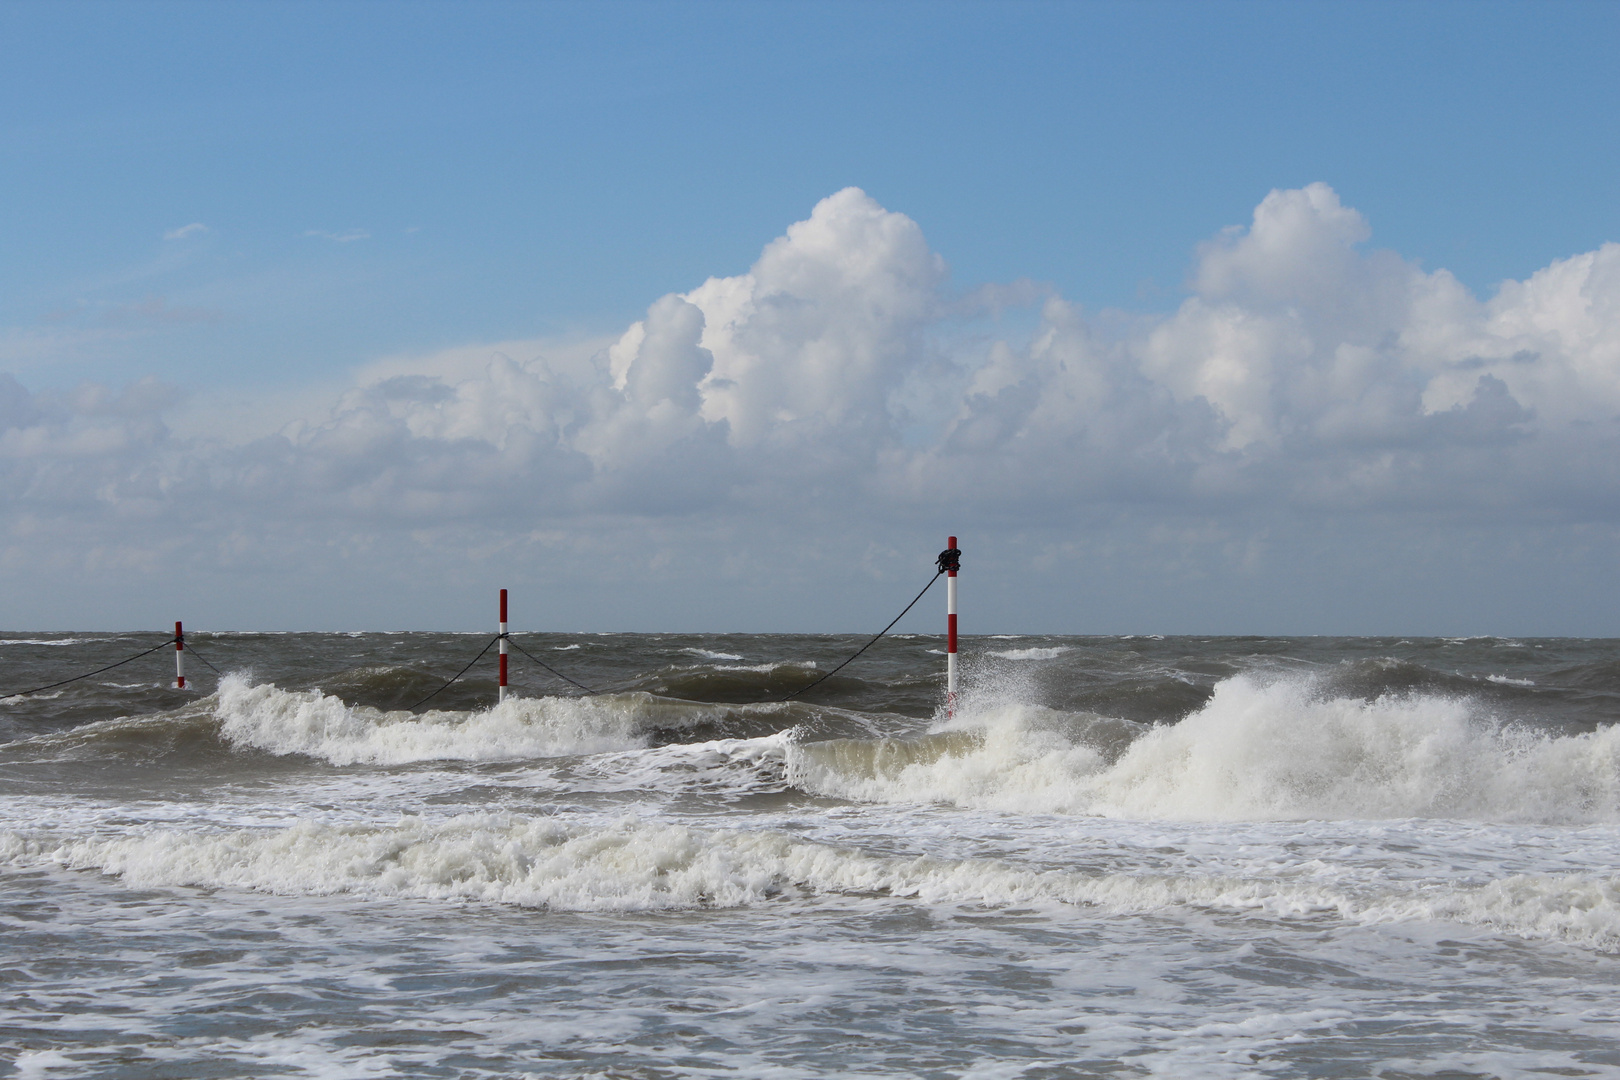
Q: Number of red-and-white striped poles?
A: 3